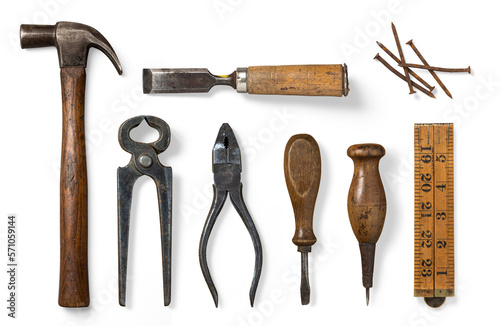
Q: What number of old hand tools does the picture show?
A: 7